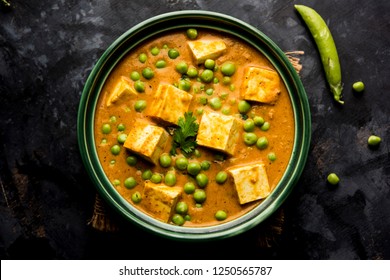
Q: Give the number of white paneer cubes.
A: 8